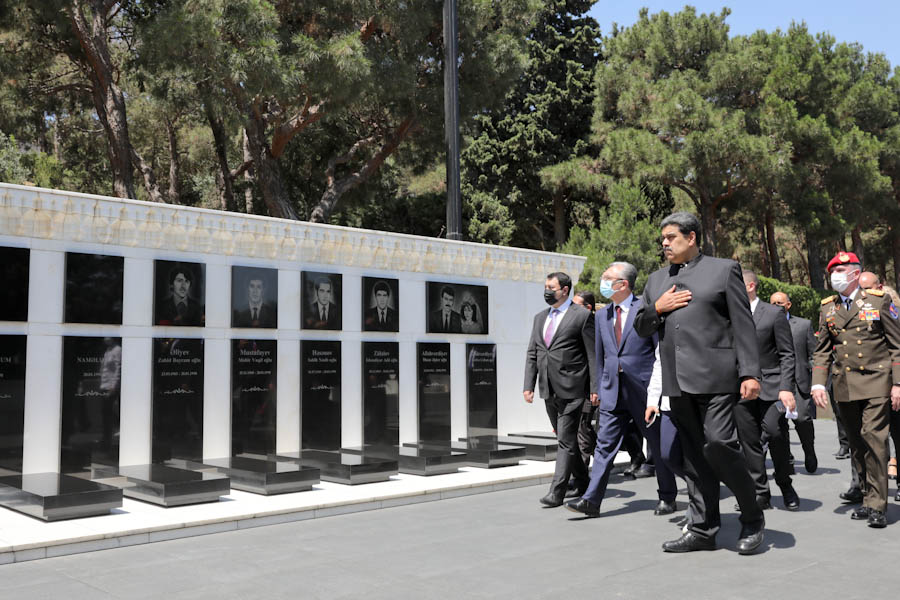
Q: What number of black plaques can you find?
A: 15